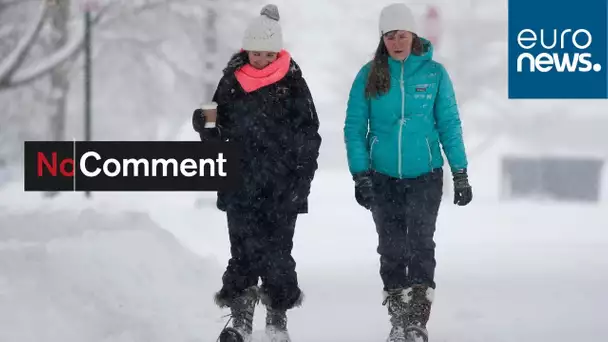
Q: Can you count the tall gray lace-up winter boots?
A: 4